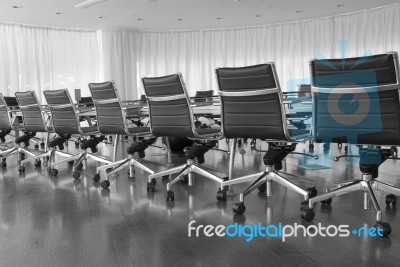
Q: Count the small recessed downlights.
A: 9